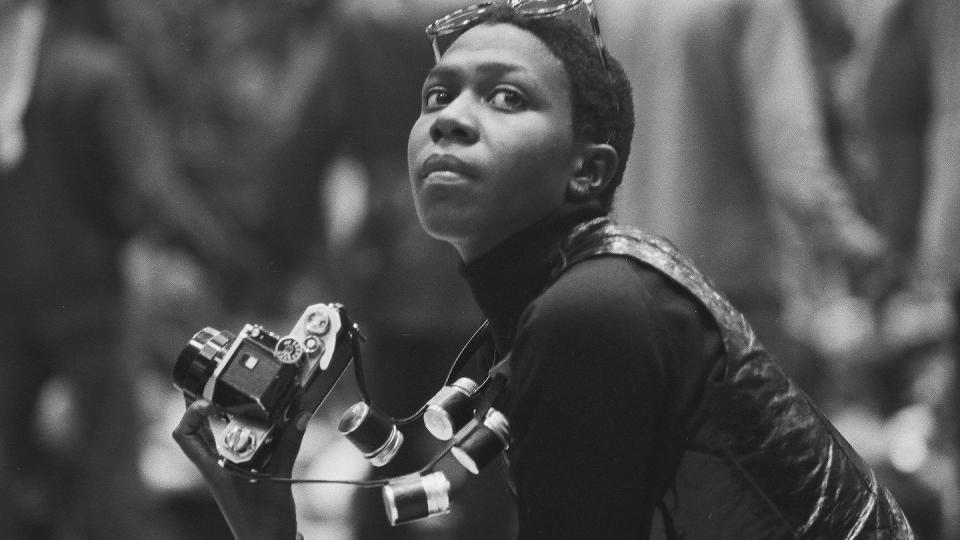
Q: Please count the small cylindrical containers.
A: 4